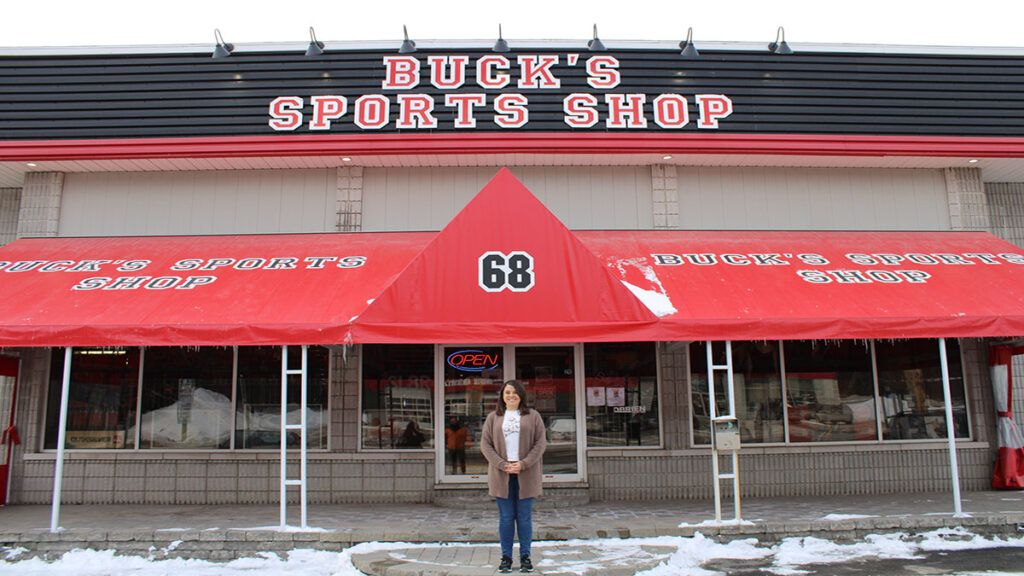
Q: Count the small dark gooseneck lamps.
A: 7